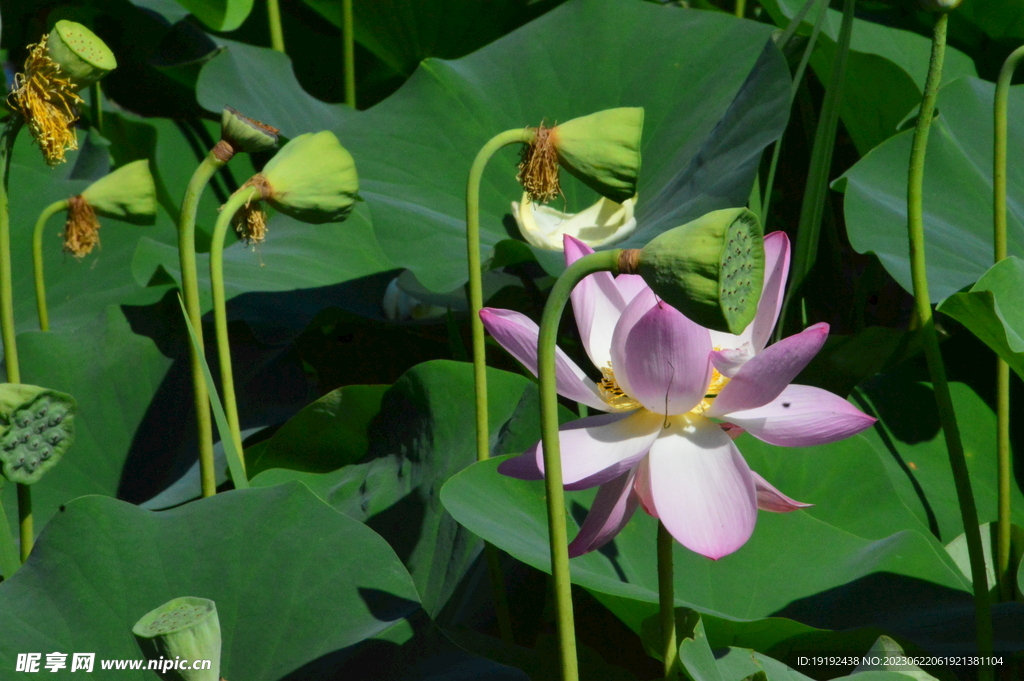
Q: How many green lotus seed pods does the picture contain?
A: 8